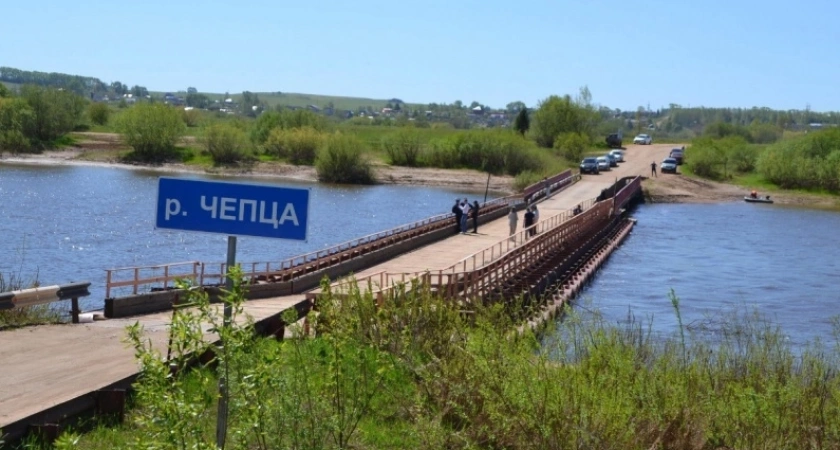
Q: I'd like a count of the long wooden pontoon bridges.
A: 1